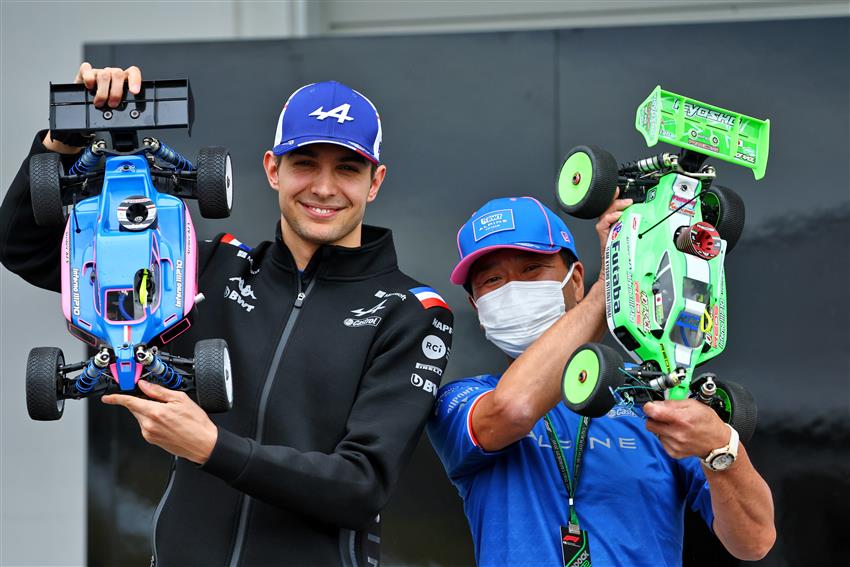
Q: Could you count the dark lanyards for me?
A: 1